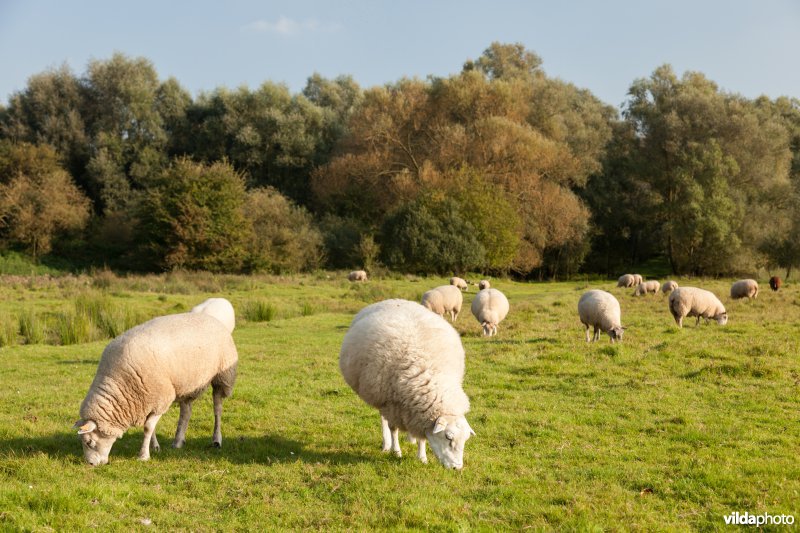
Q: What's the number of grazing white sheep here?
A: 15